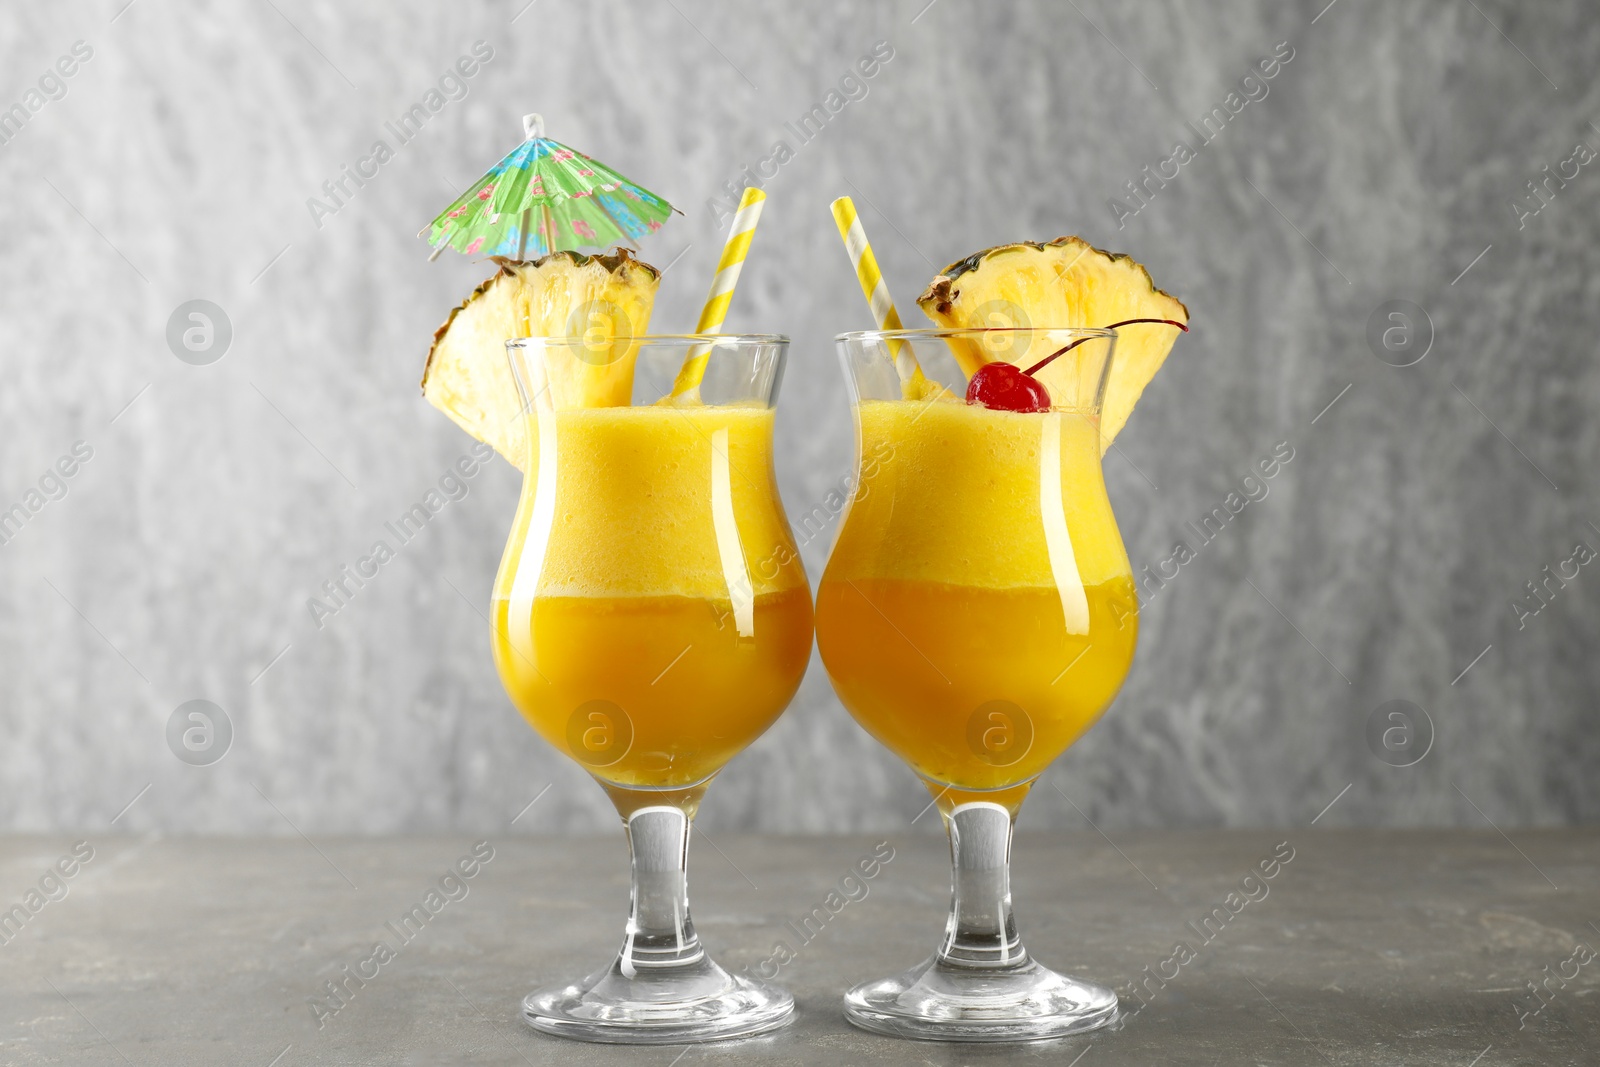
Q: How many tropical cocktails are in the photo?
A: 2